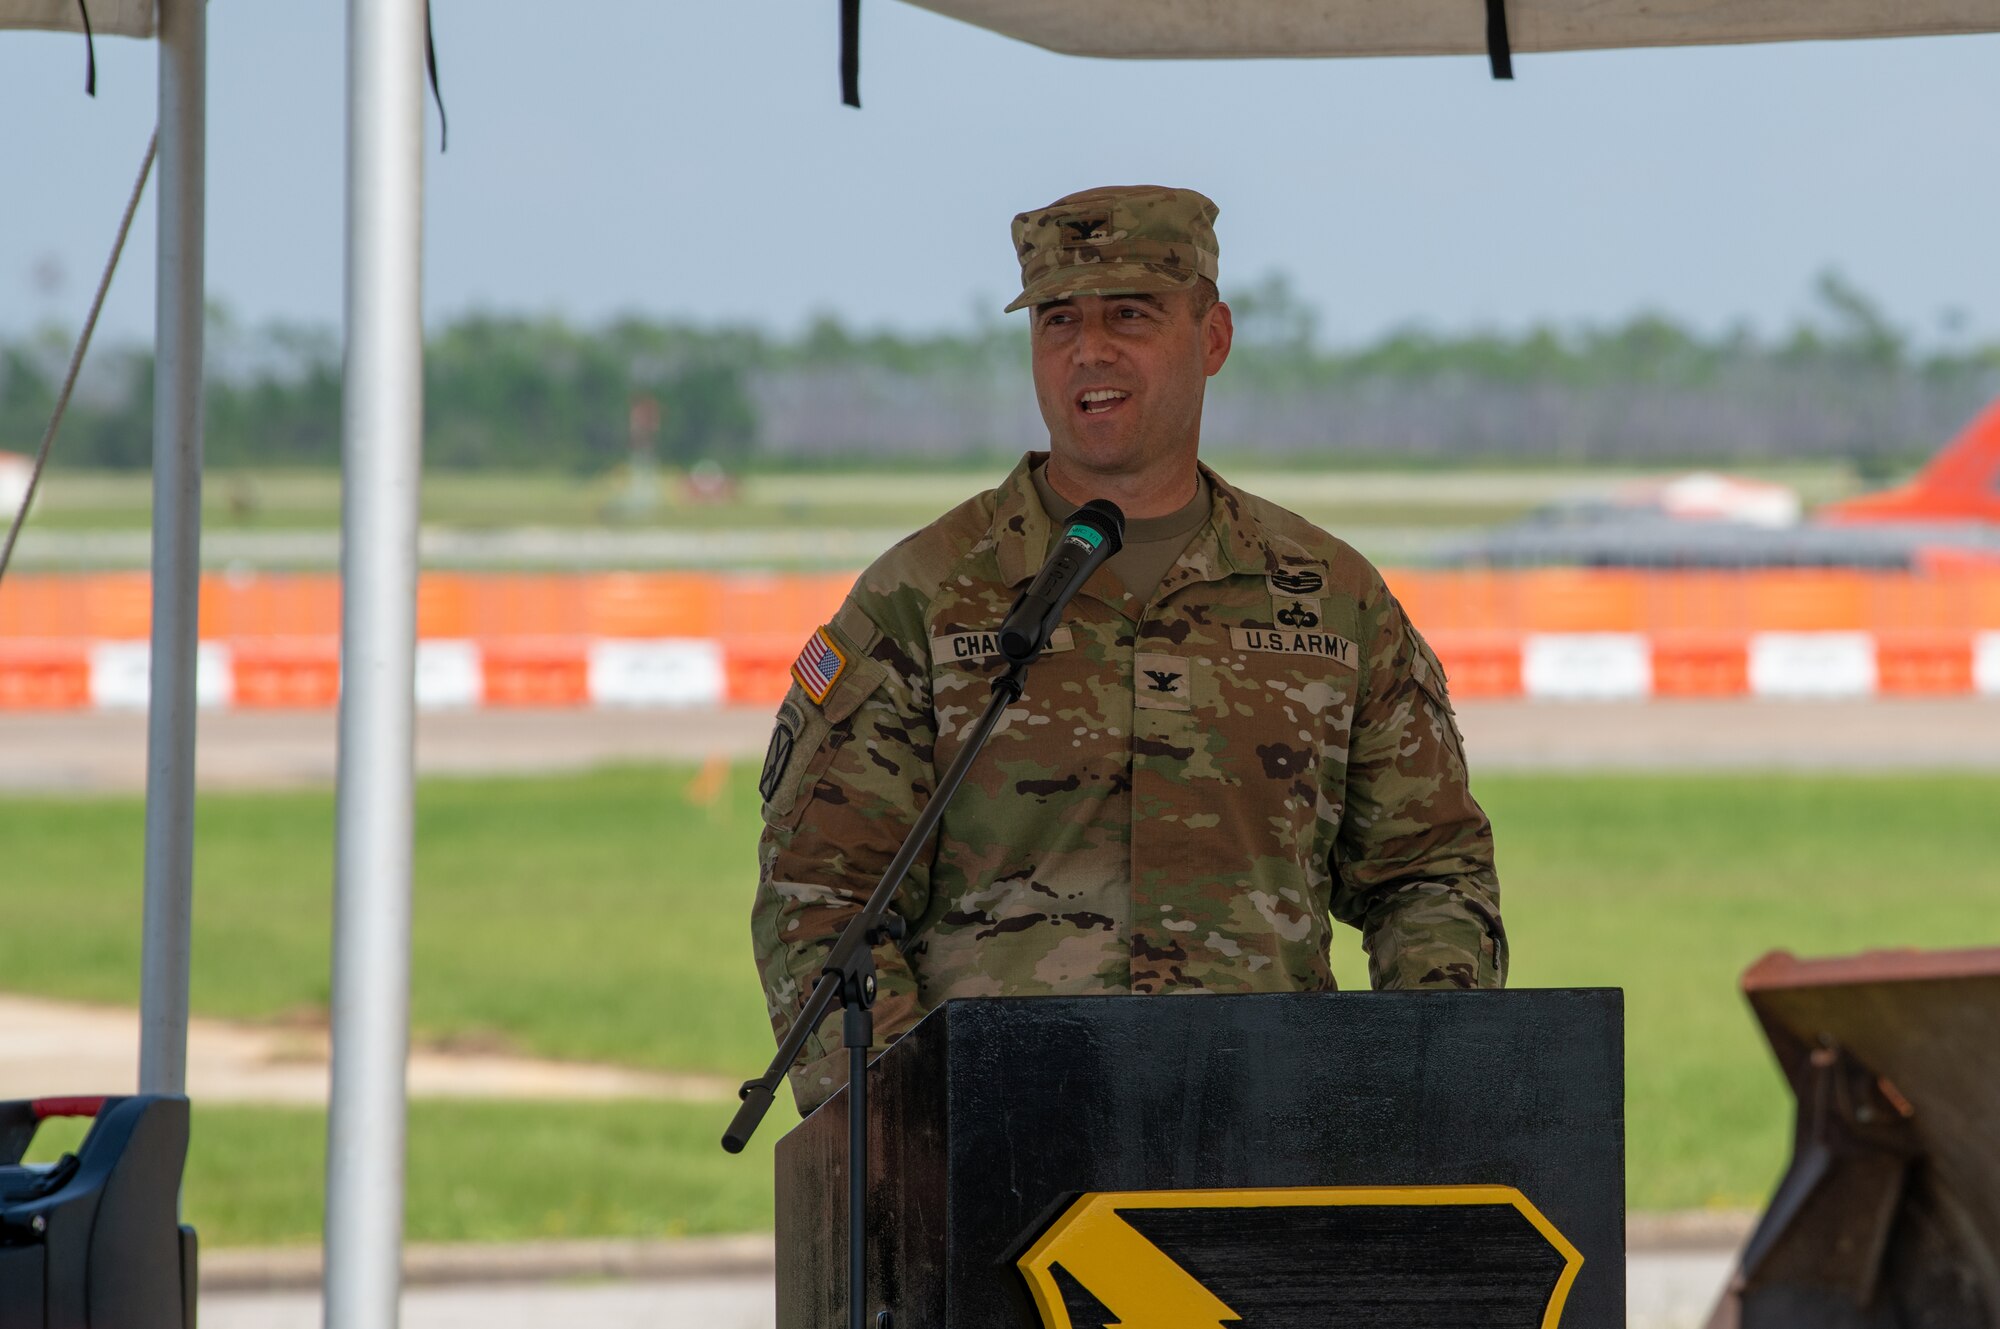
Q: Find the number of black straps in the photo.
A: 4